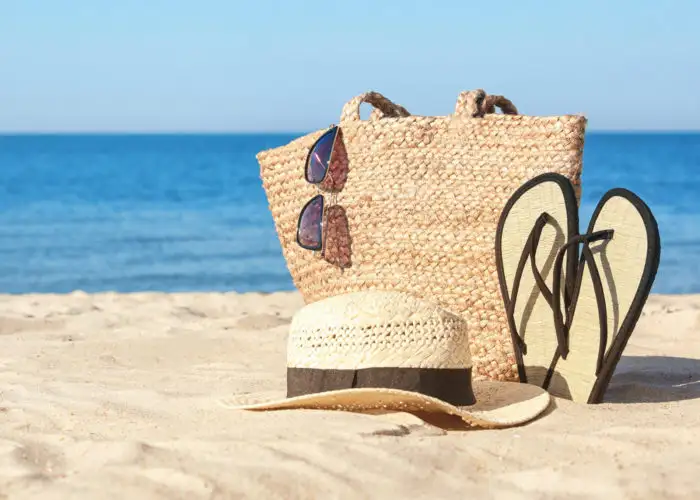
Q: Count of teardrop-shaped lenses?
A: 2